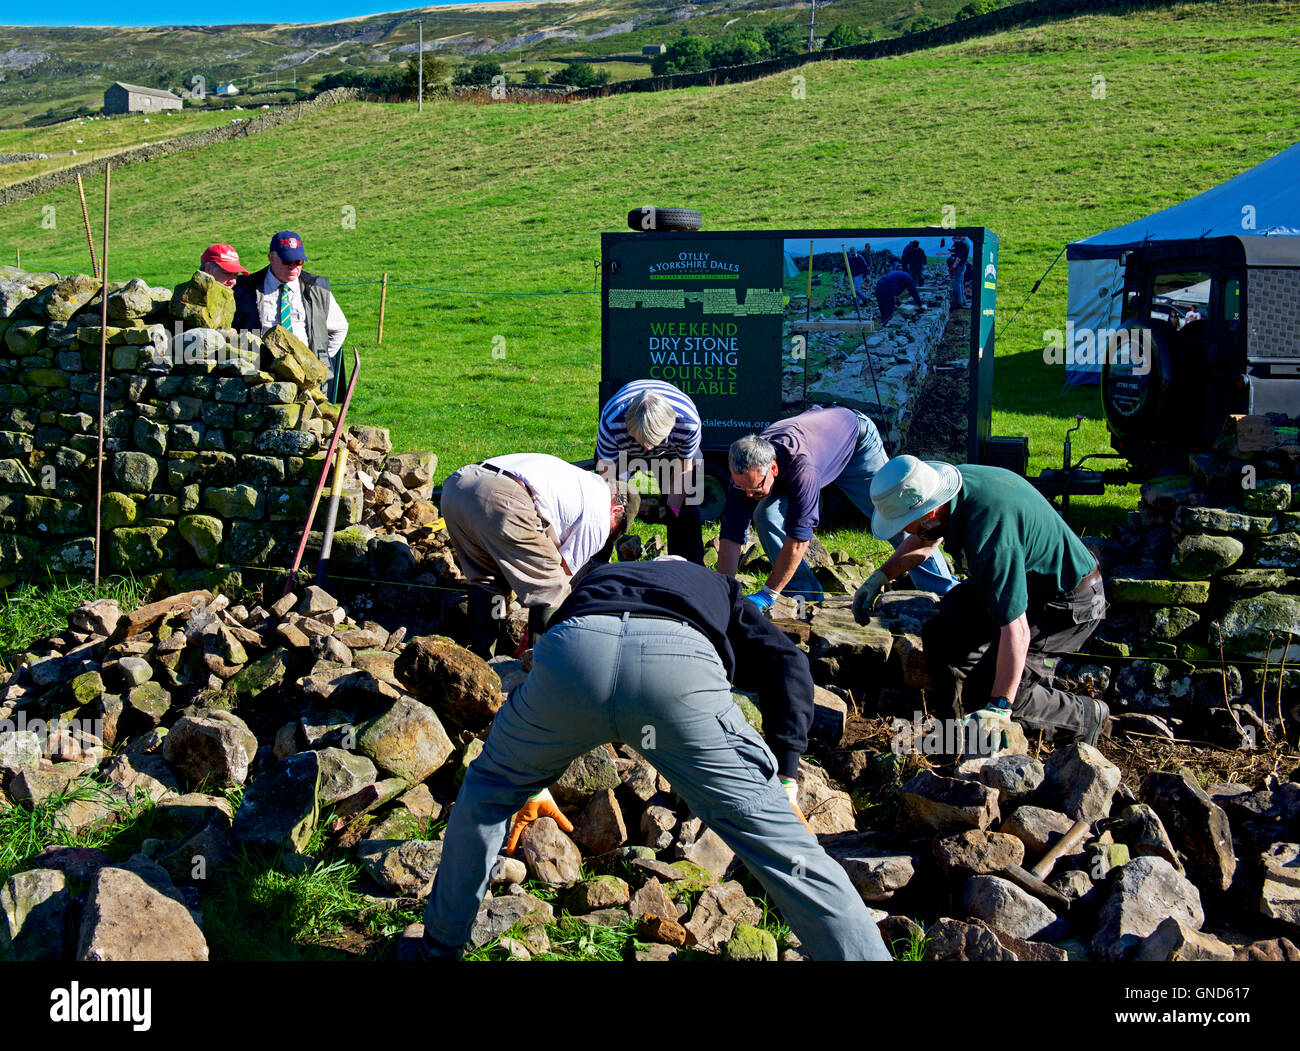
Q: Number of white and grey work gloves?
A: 2